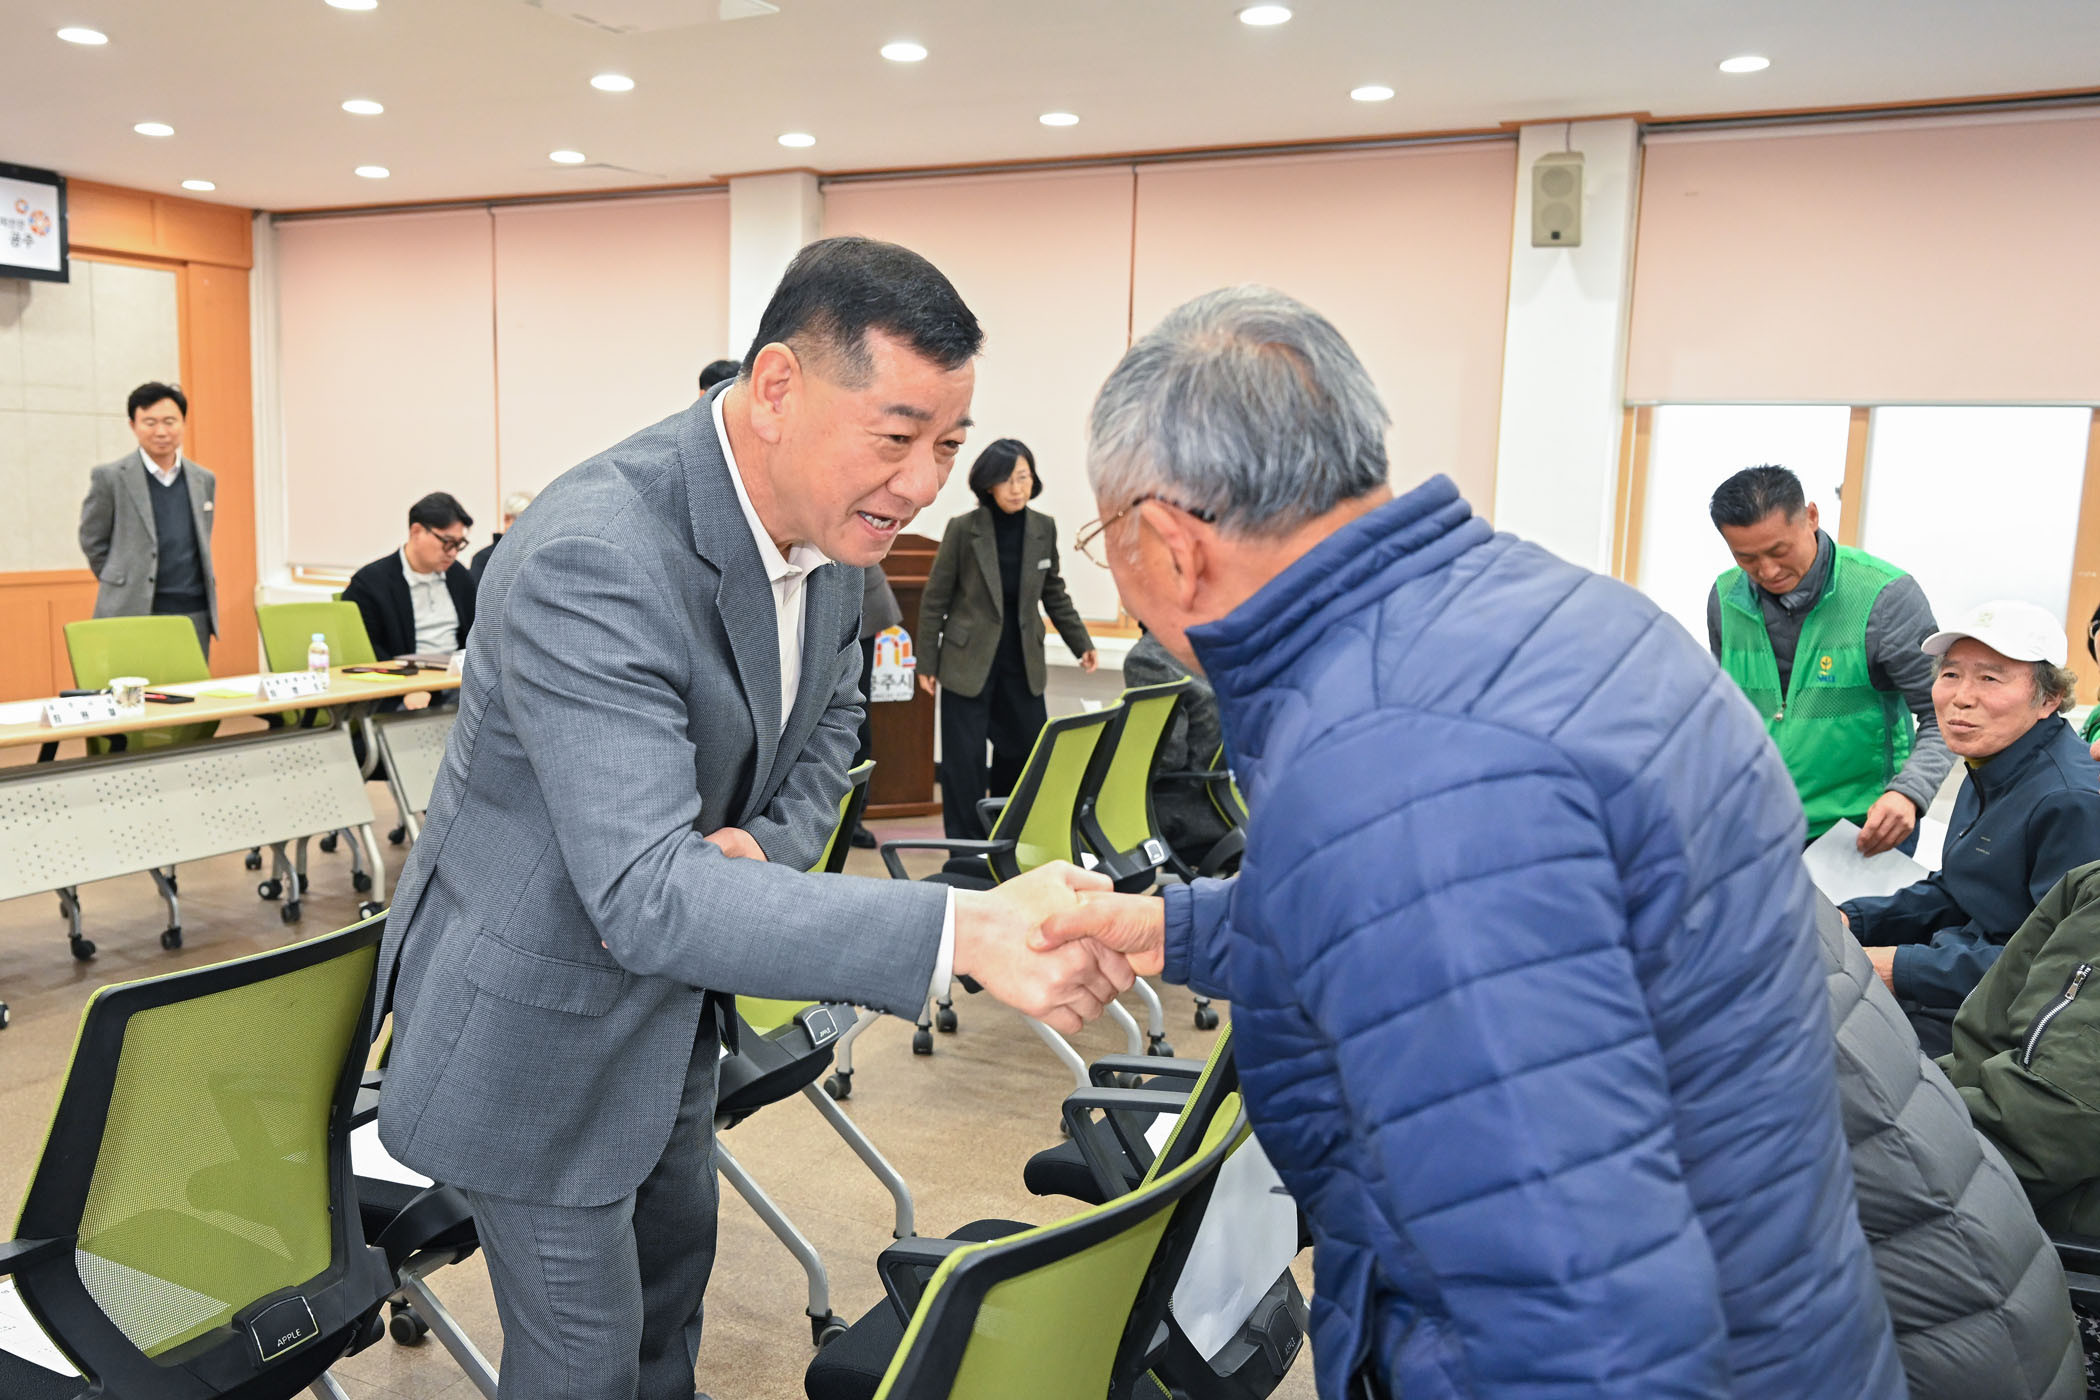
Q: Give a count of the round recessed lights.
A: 14